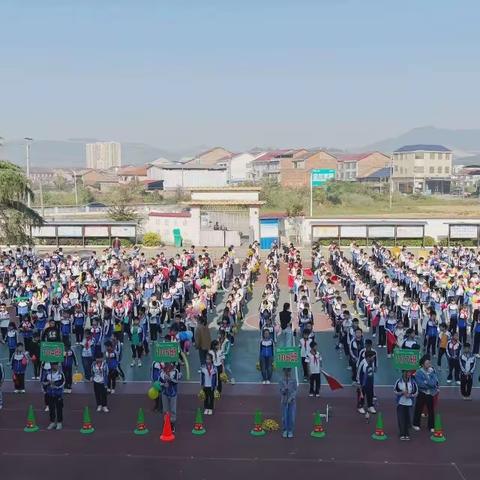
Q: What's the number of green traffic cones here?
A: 8